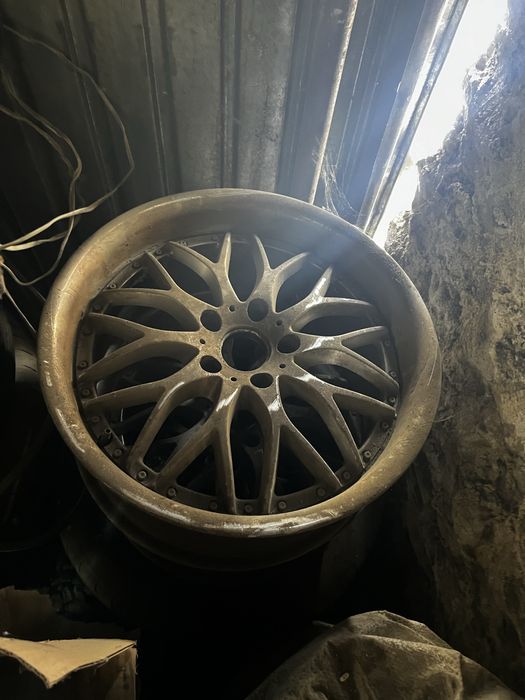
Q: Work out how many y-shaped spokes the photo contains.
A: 10